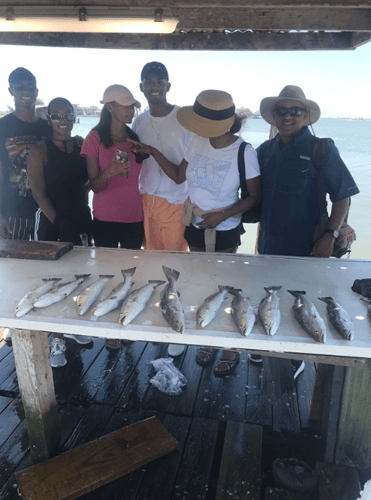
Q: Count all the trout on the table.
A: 11